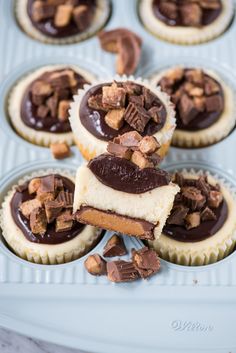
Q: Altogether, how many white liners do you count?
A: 7